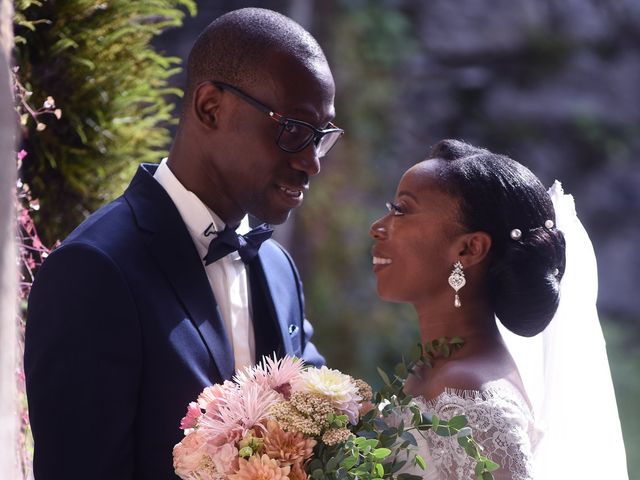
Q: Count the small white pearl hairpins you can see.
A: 3